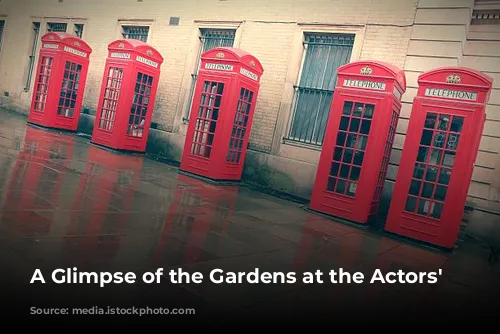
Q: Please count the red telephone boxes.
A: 5